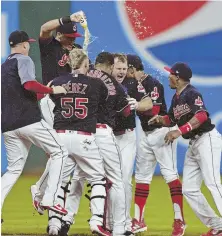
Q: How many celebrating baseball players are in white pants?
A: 7